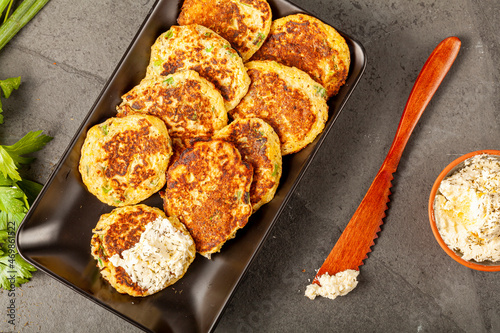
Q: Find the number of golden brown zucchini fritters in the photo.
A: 9